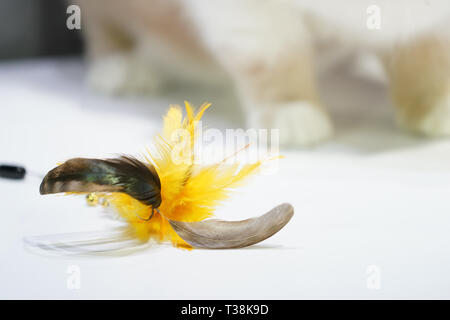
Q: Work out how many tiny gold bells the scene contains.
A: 2